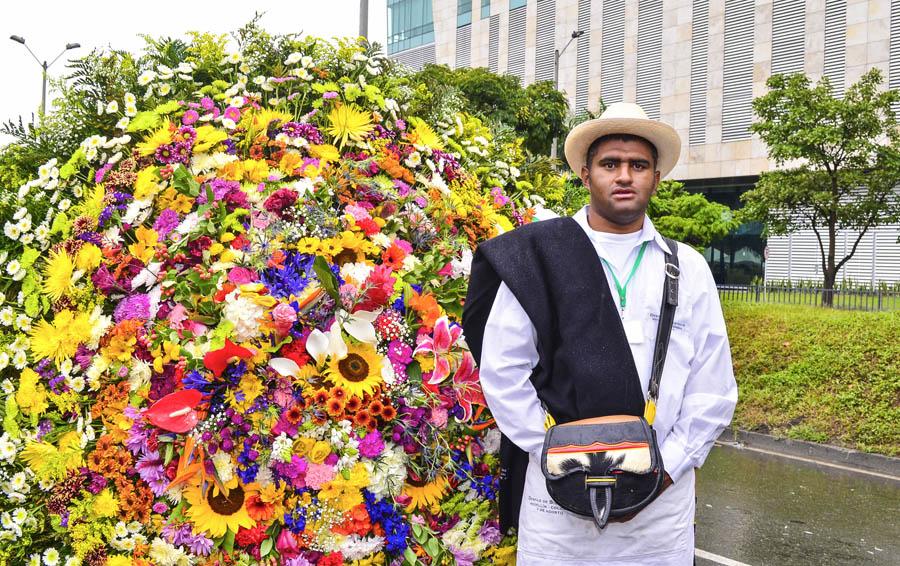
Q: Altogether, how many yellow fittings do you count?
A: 2